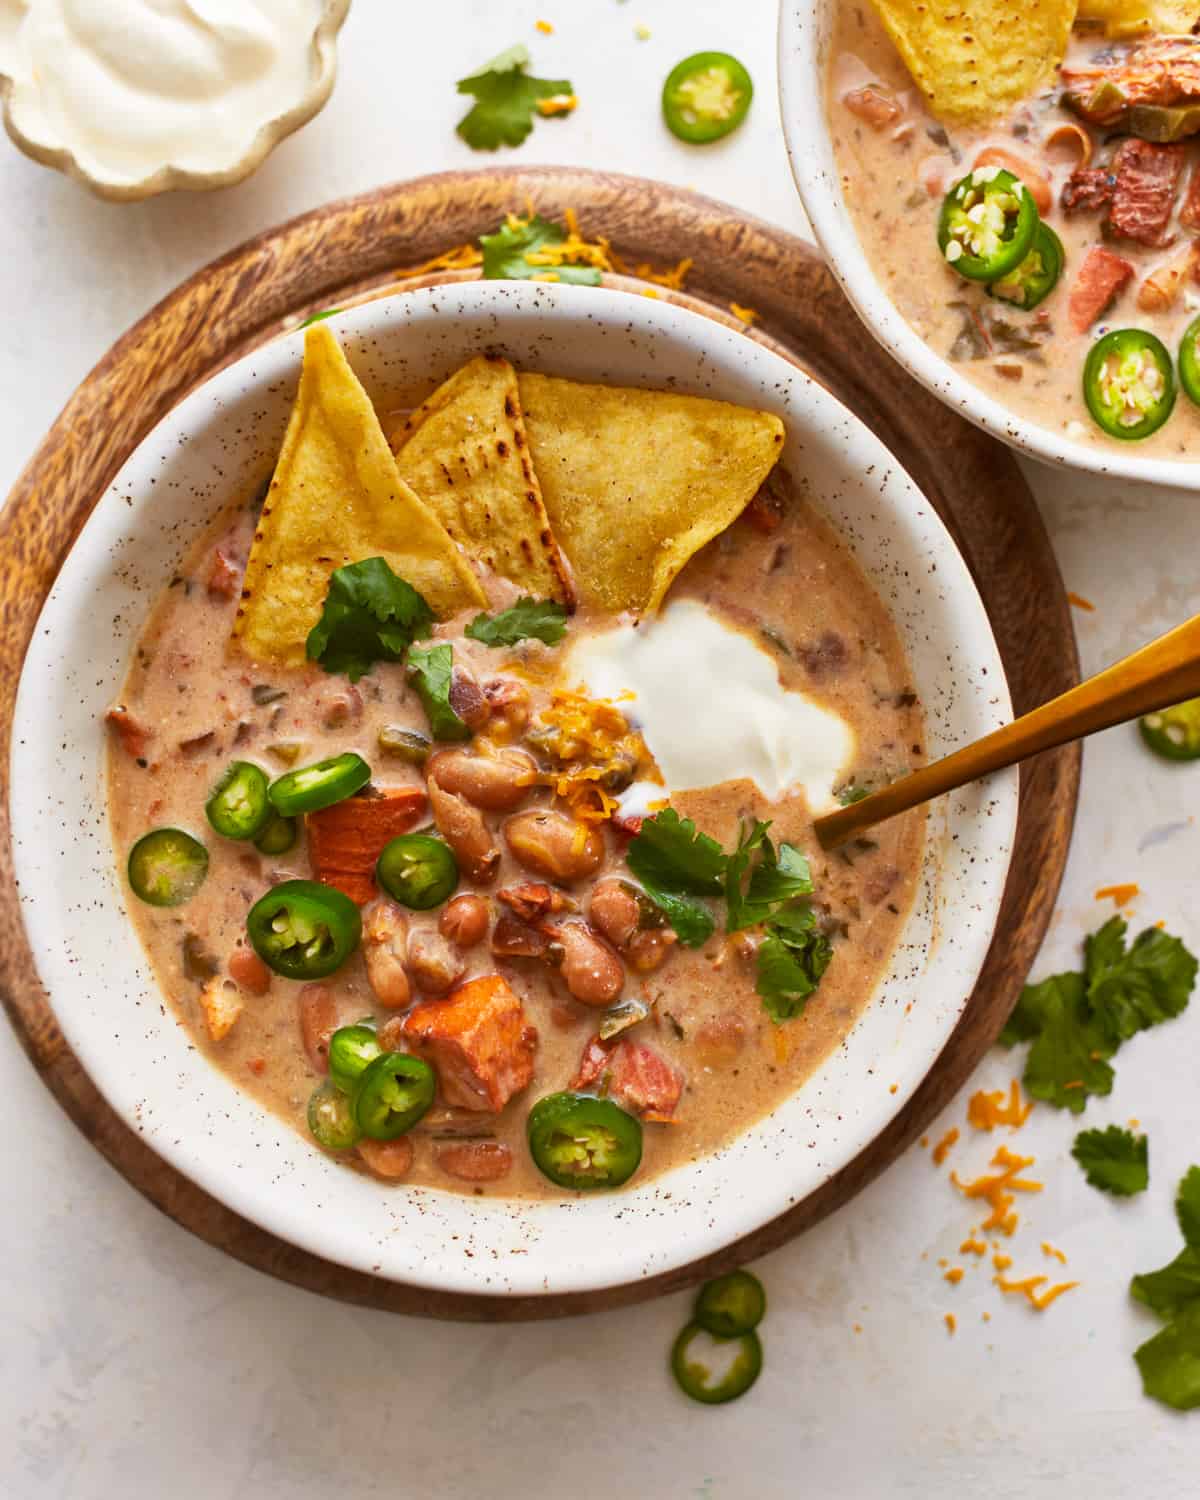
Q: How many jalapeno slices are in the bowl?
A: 10